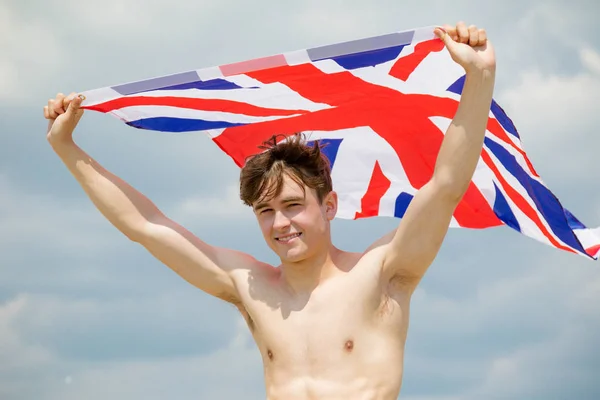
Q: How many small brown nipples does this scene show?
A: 2